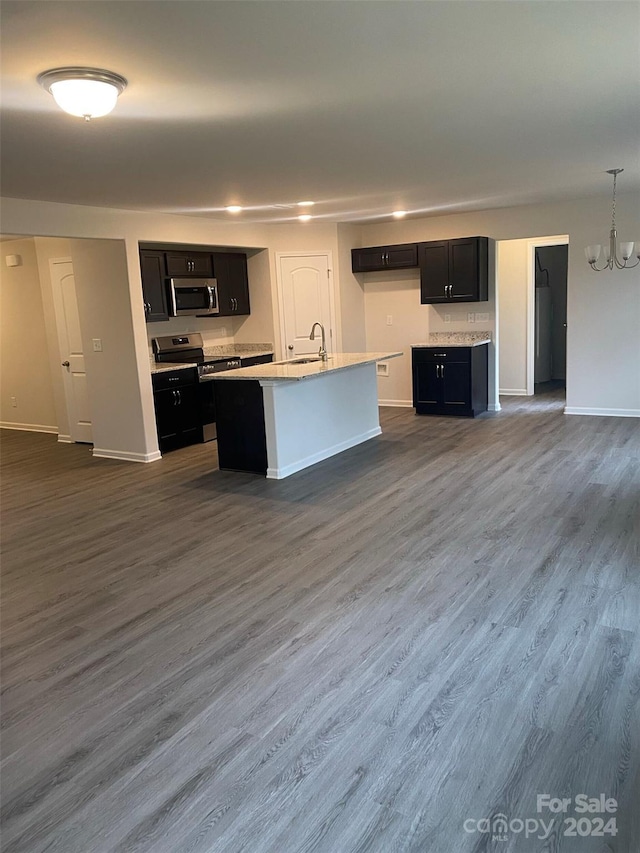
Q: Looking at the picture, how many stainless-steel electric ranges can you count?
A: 1